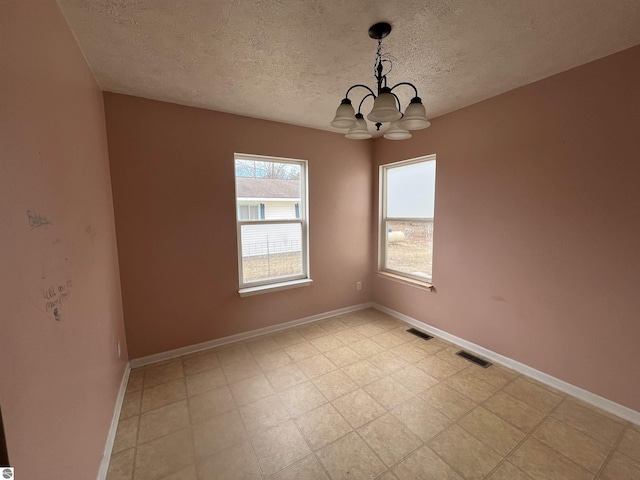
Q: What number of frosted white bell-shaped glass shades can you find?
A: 5